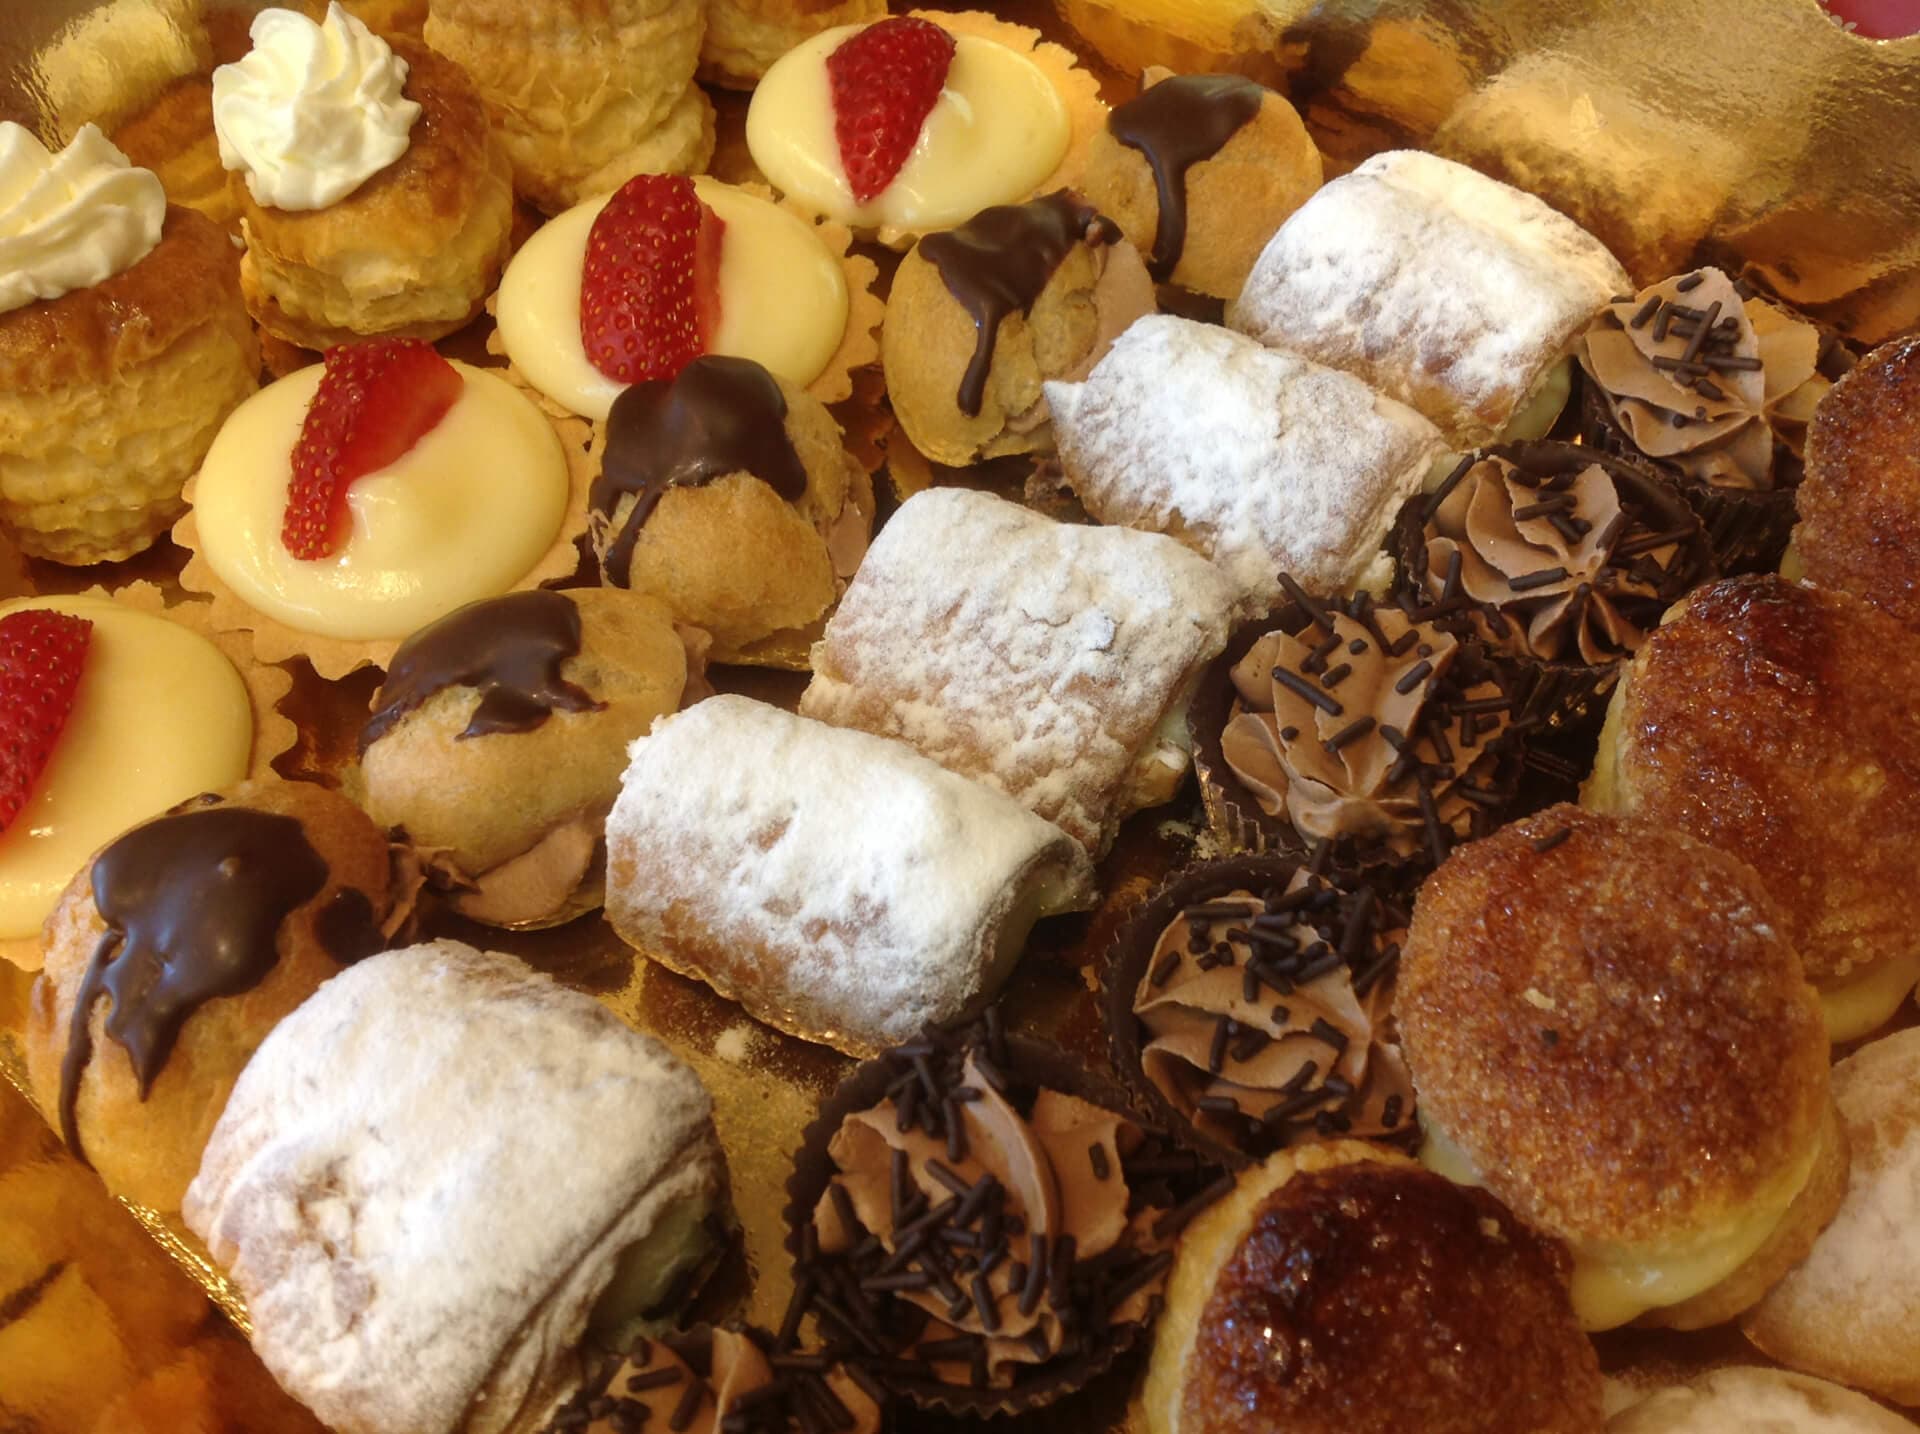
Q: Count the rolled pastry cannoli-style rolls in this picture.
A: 5